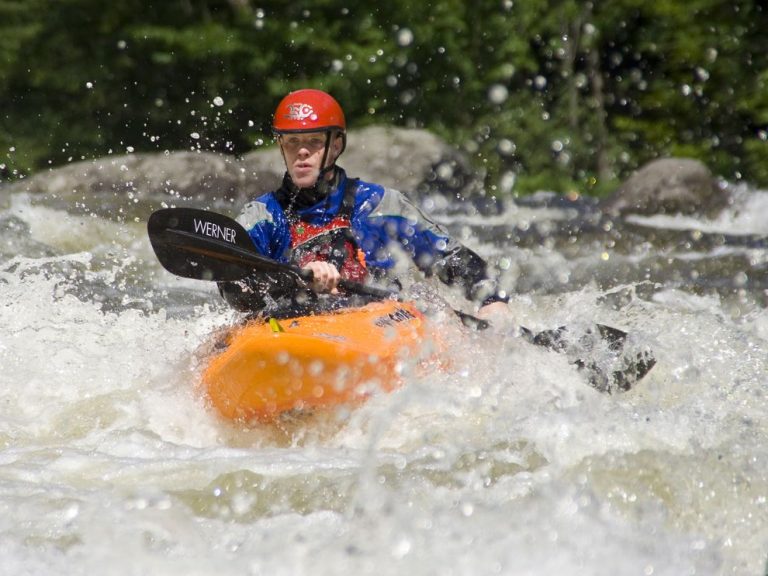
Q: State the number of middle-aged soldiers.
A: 0